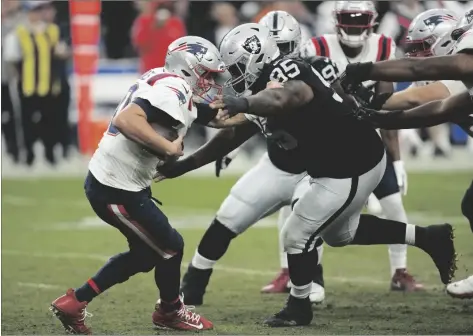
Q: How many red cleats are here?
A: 4